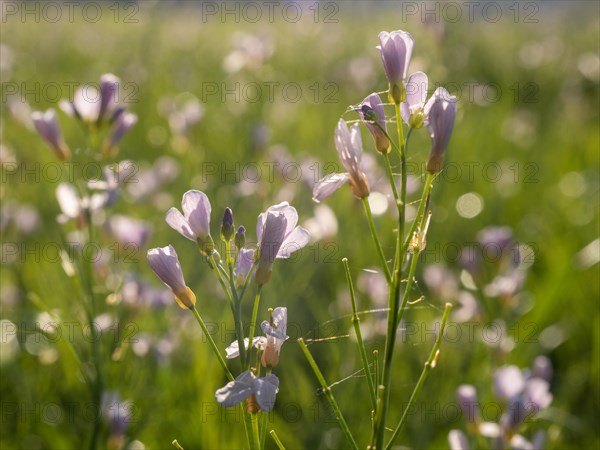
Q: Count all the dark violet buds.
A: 2